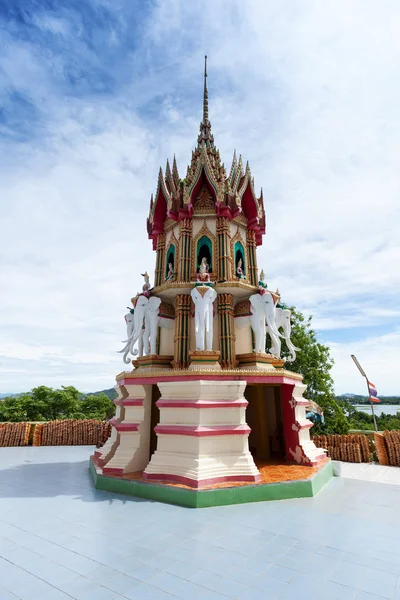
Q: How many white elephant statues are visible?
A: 5